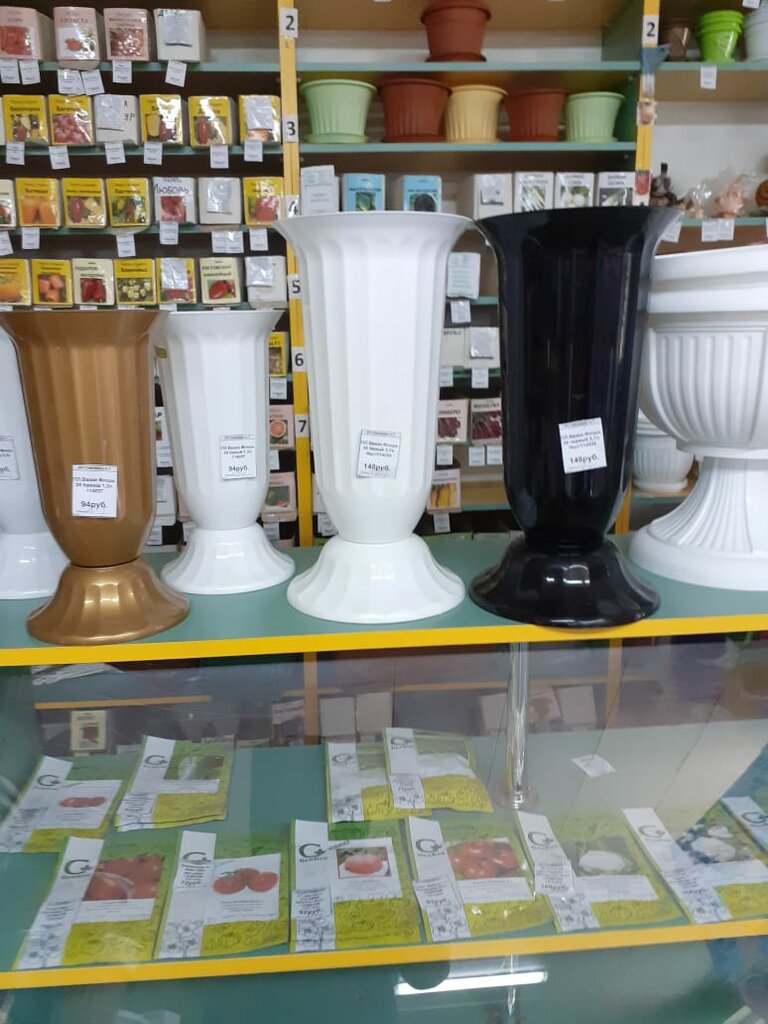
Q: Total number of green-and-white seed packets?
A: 11